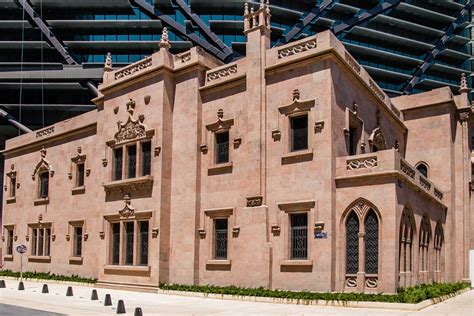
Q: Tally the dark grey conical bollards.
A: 8